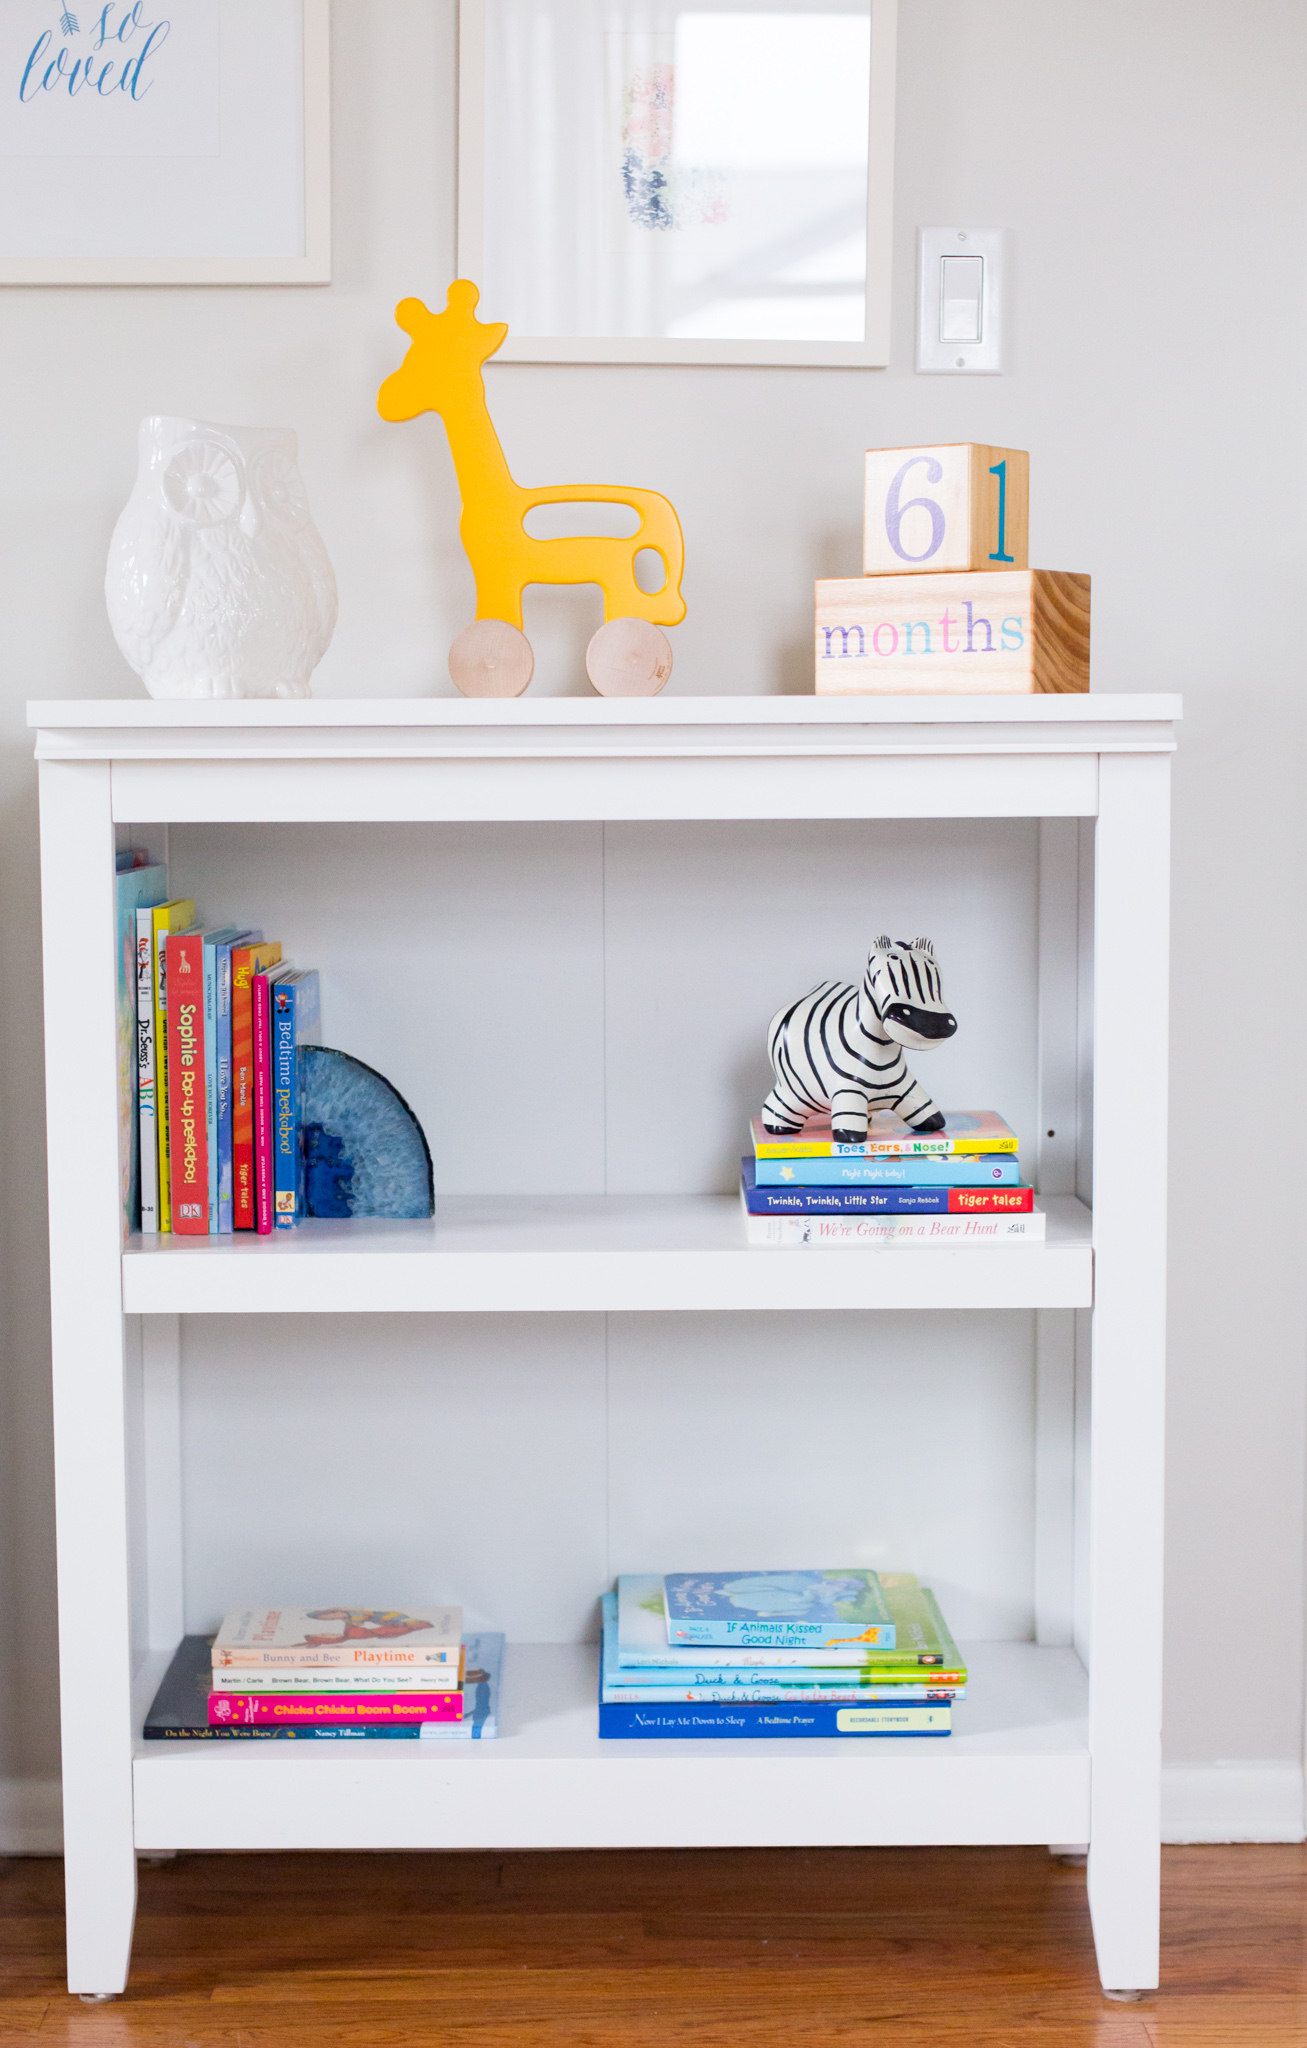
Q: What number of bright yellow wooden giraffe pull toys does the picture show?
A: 1